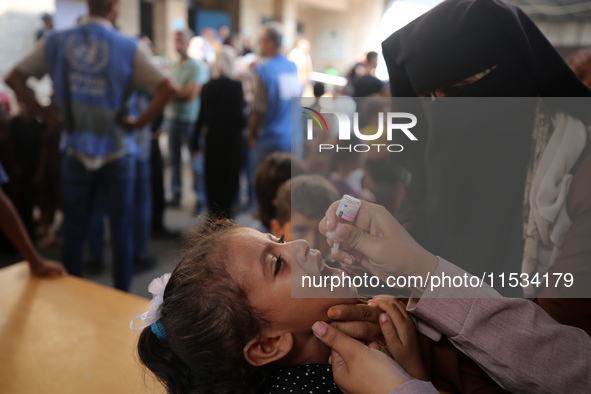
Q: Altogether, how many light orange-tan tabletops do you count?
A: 1